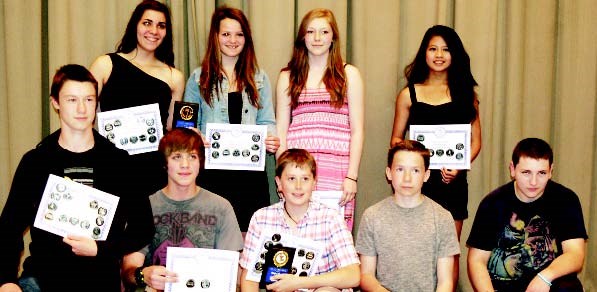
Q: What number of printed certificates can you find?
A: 7